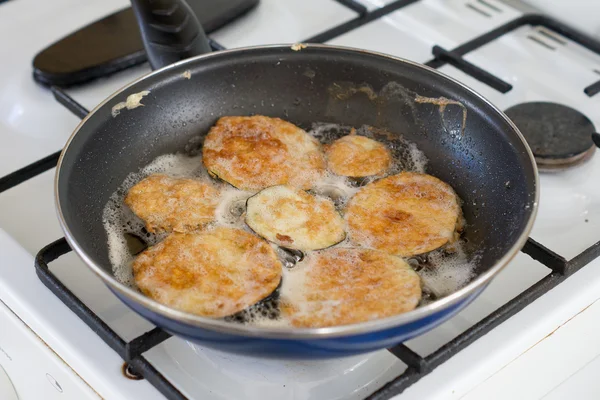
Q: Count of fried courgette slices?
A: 7